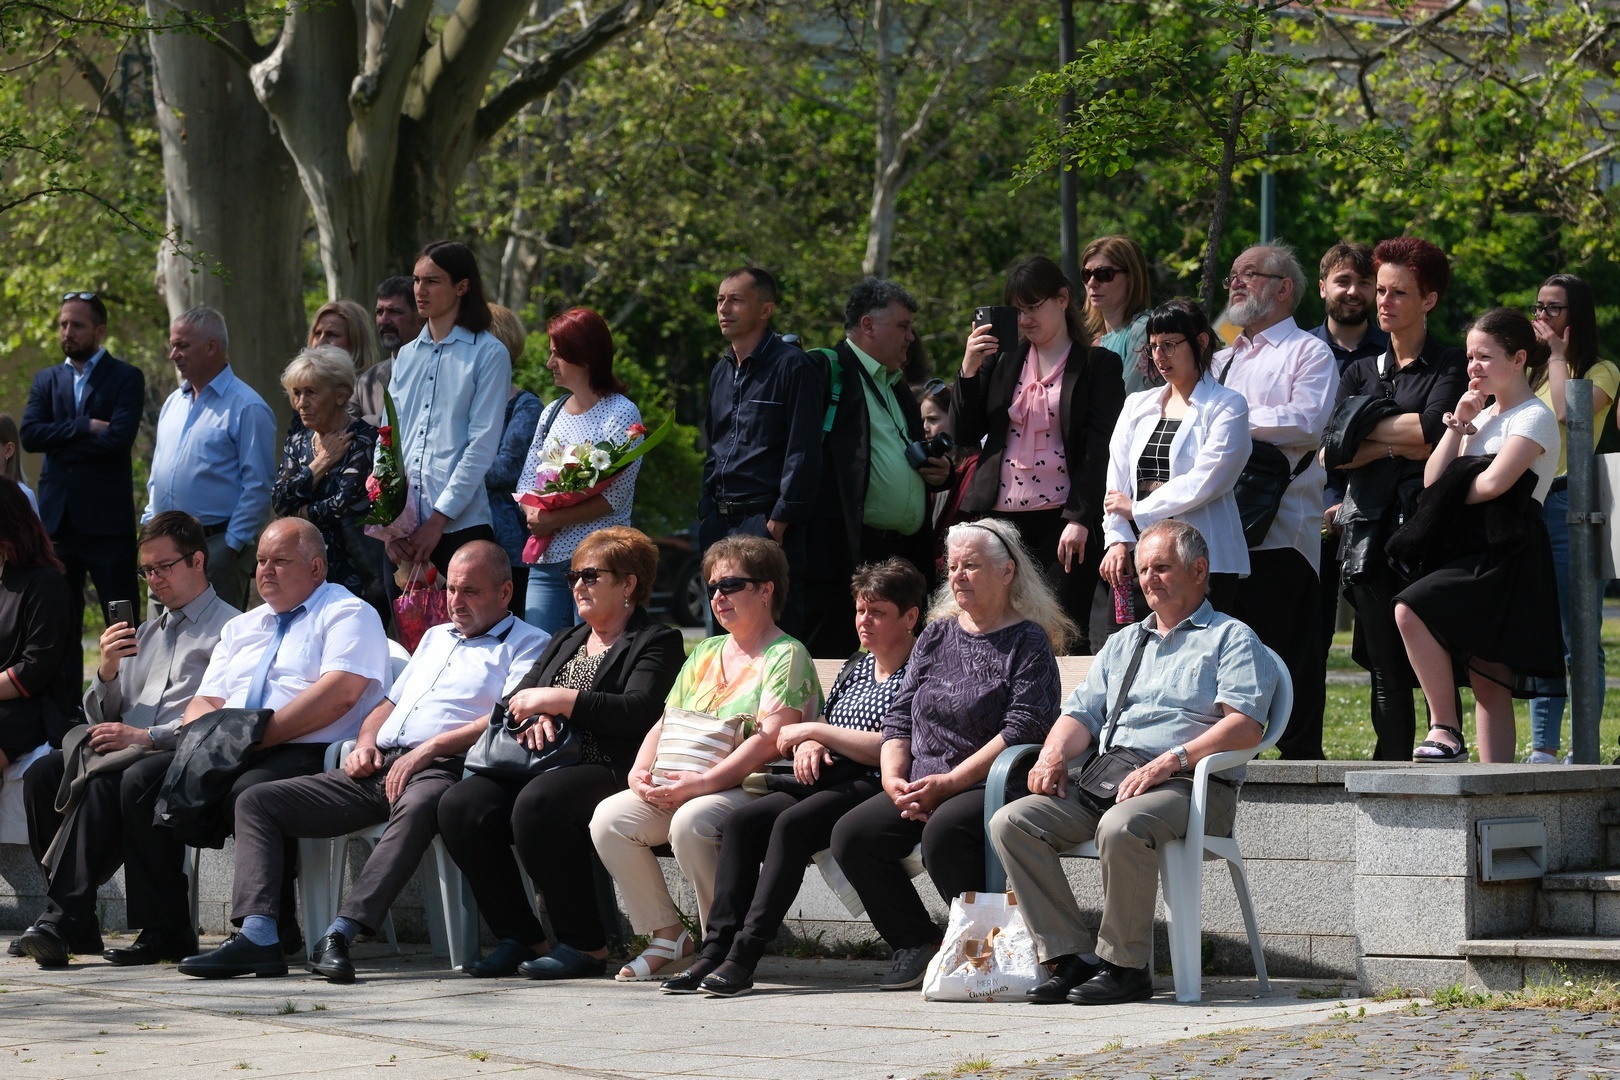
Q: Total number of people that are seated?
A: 9